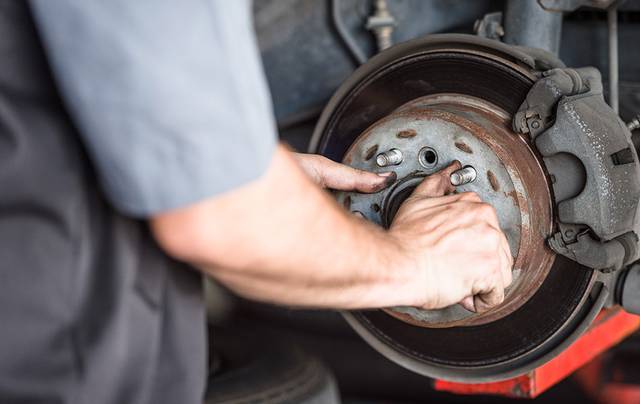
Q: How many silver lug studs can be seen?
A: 2